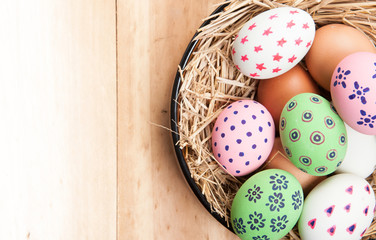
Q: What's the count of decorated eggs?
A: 6